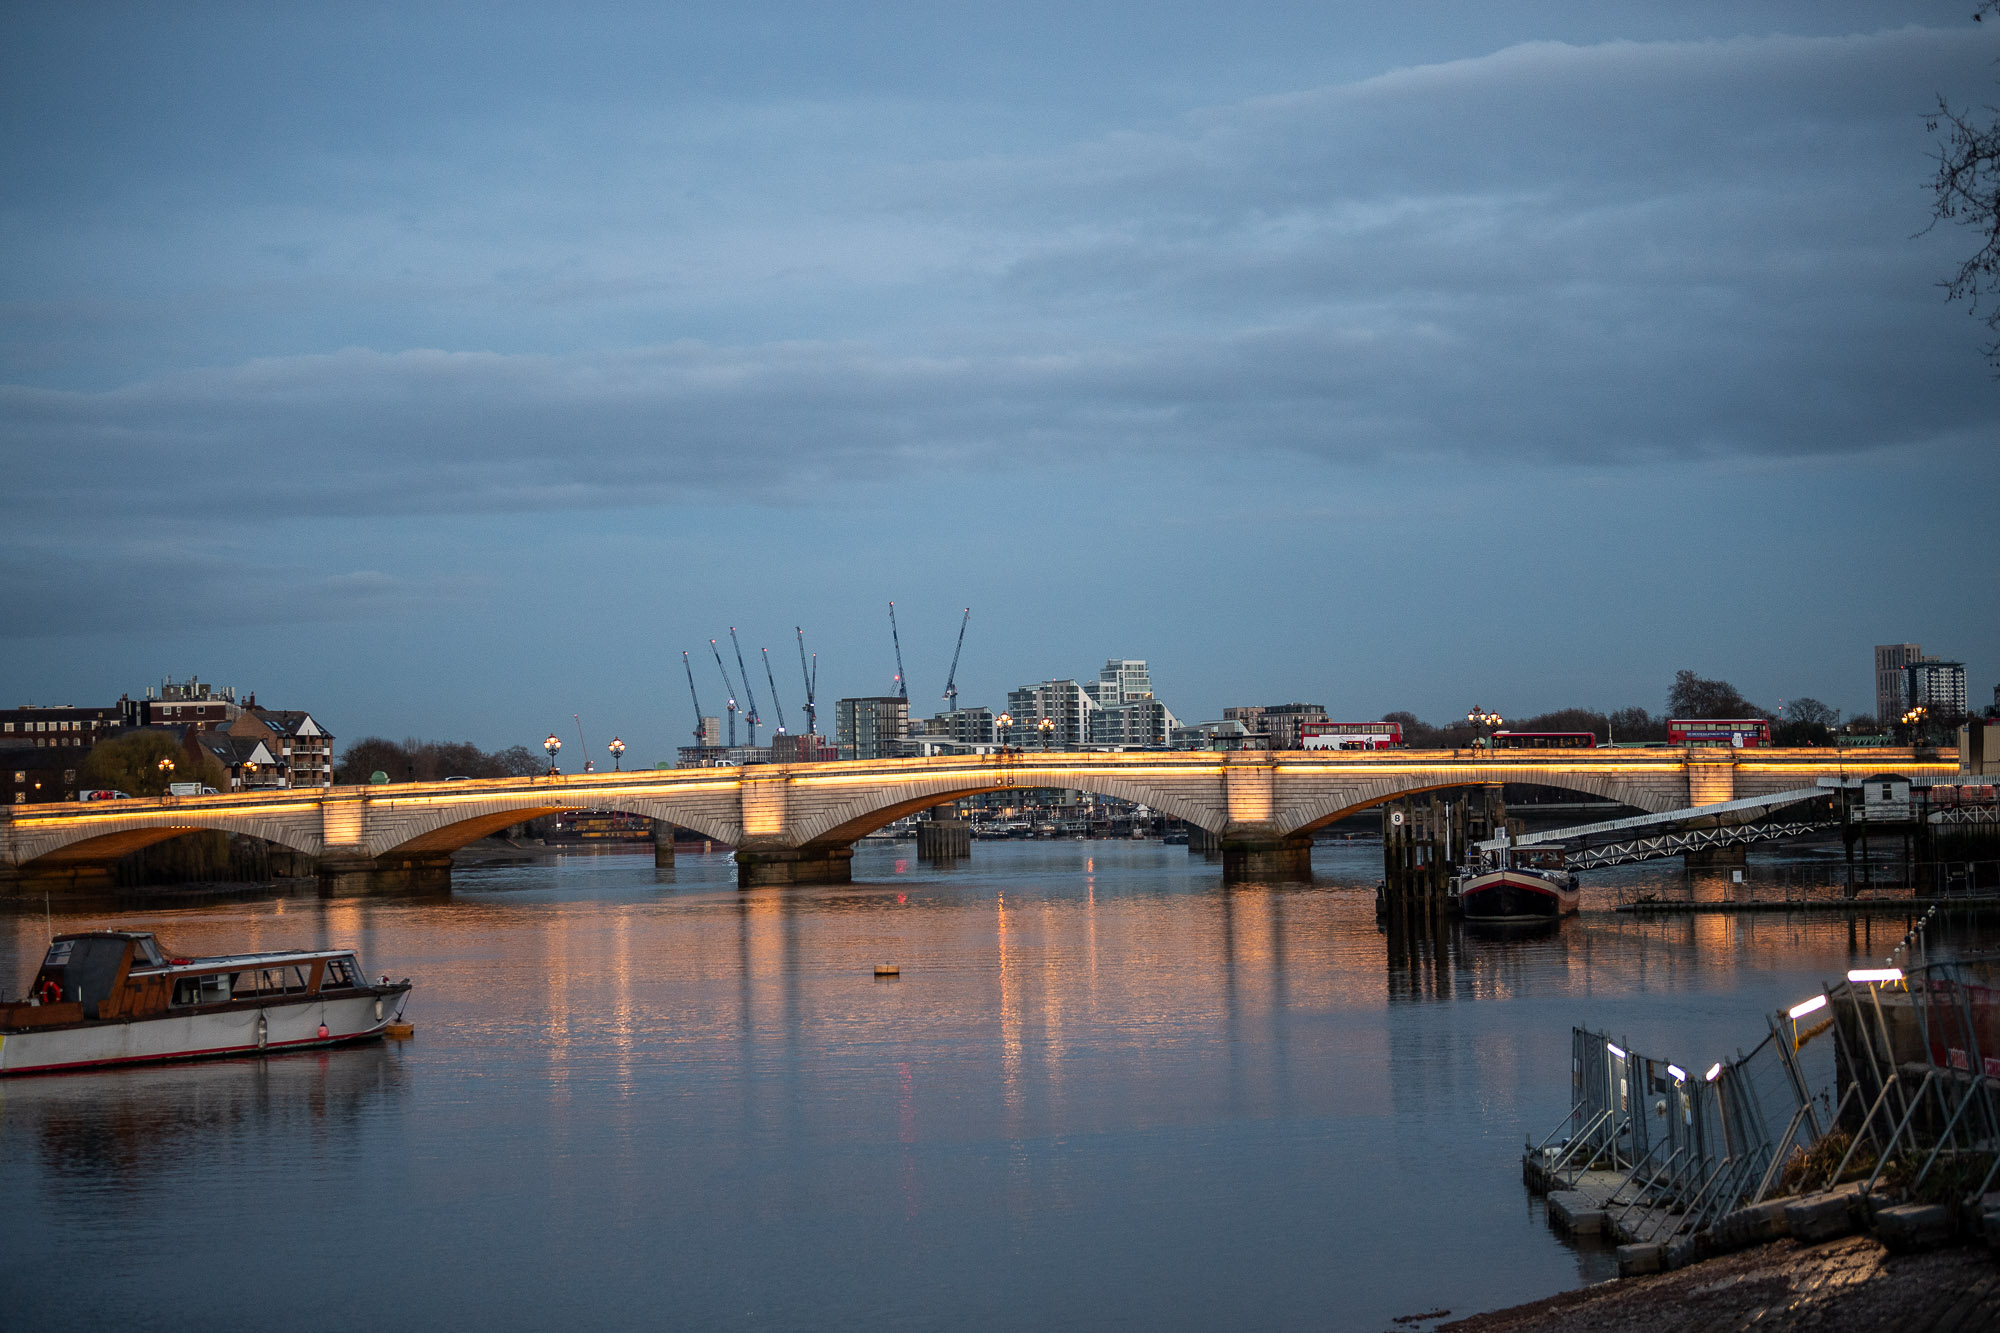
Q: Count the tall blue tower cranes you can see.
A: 8